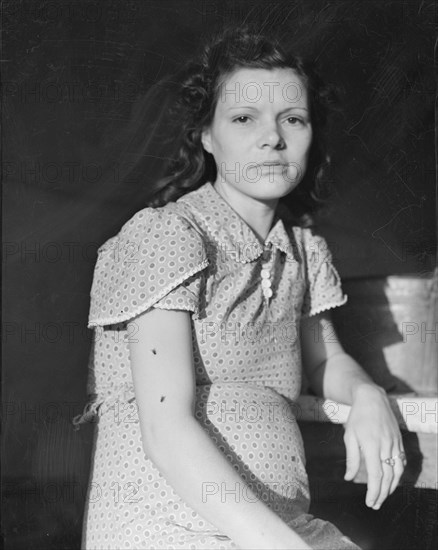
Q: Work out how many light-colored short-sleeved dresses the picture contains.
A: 1